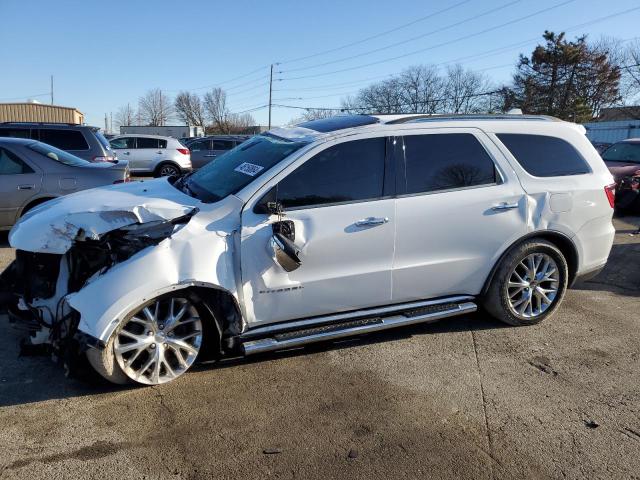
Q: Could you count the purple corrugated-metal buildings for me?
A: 0